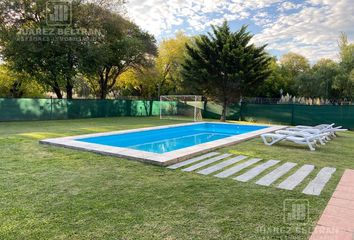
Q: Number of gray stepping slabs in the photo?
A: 8